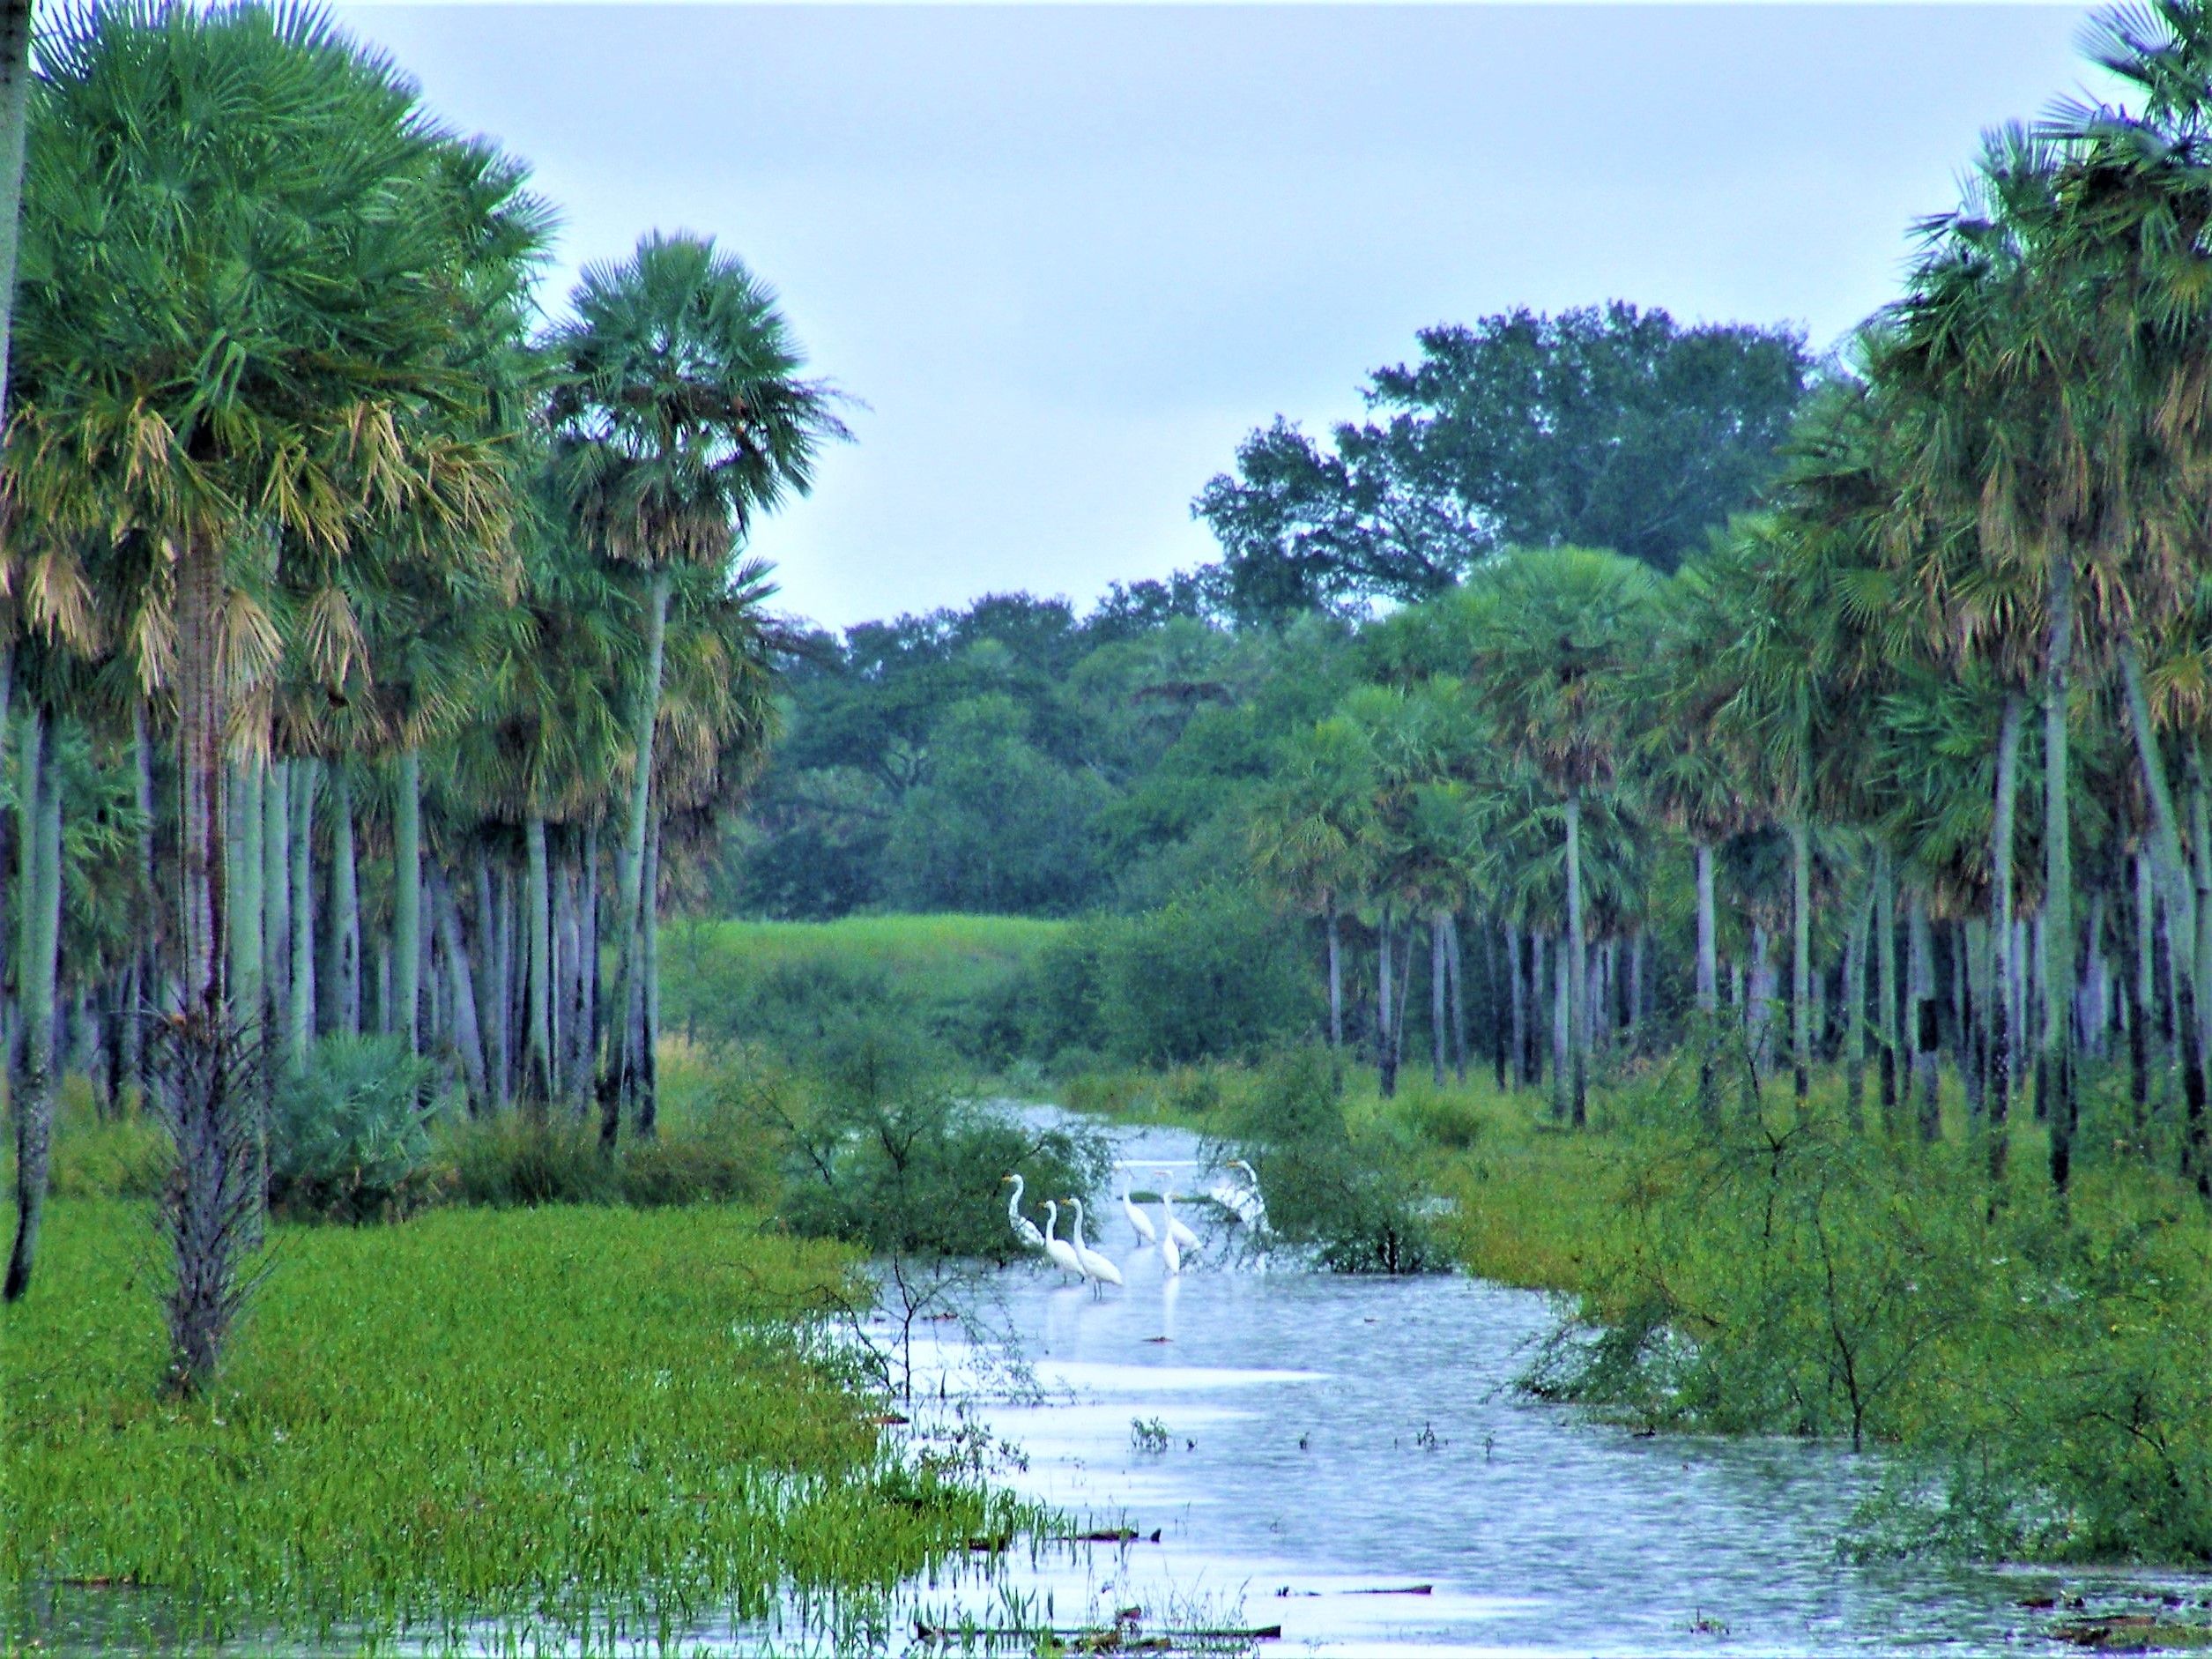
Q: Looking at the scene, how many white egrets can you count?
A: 7